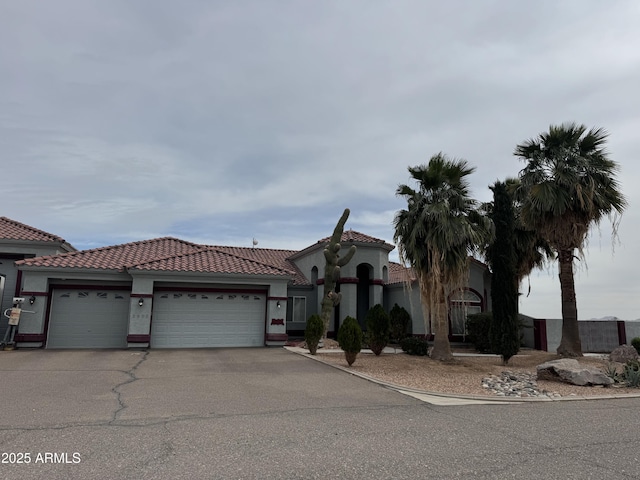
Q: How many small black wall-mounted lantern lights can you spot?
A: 3